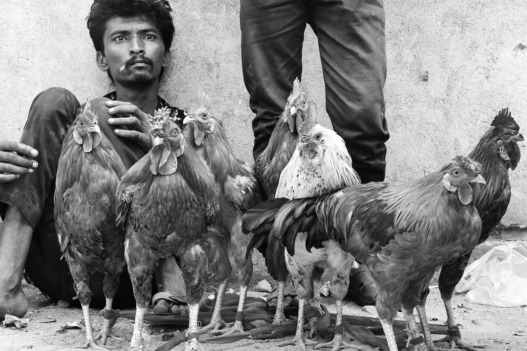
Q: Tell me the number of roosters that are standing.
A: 7